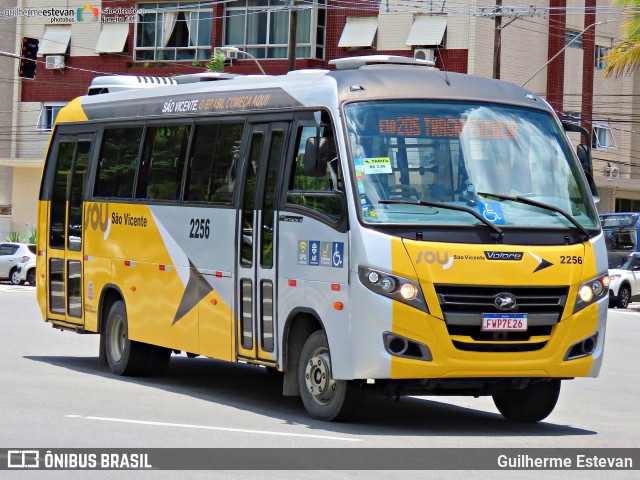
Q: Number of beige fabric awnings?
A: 4